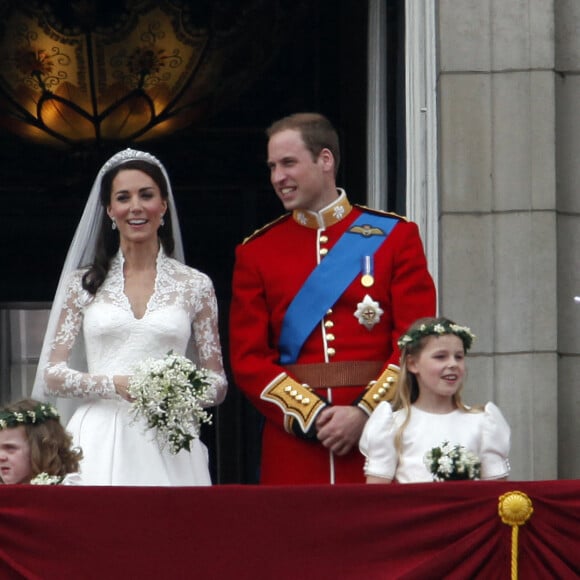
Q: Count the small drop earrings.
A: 2